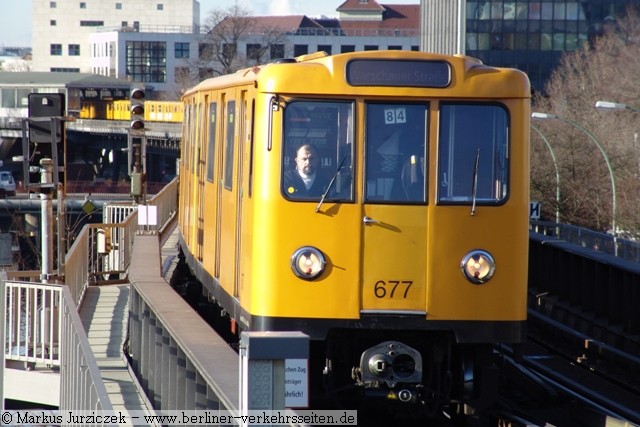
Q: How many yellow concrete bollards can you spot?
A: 0